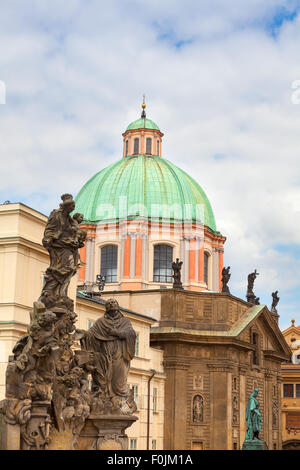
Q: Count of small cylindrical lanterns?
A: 1